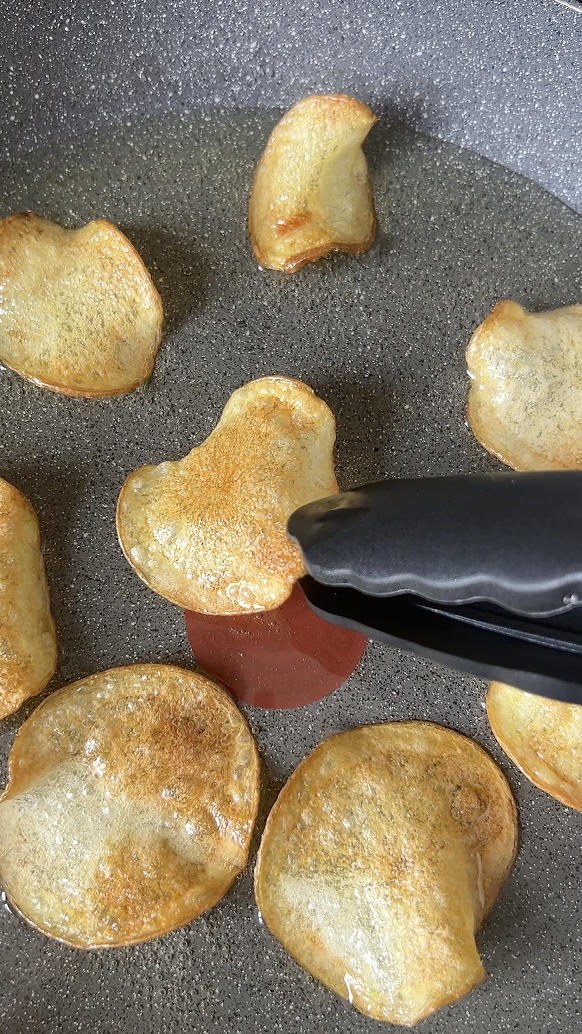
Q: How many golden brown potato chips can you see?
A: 8